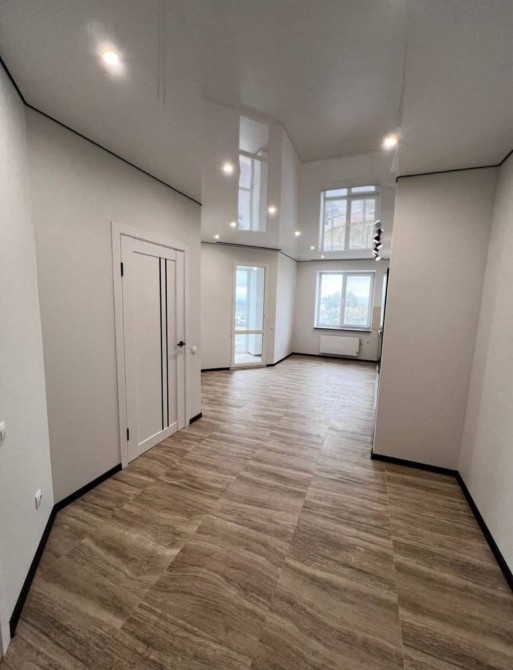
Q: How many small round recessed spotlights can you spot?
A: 9